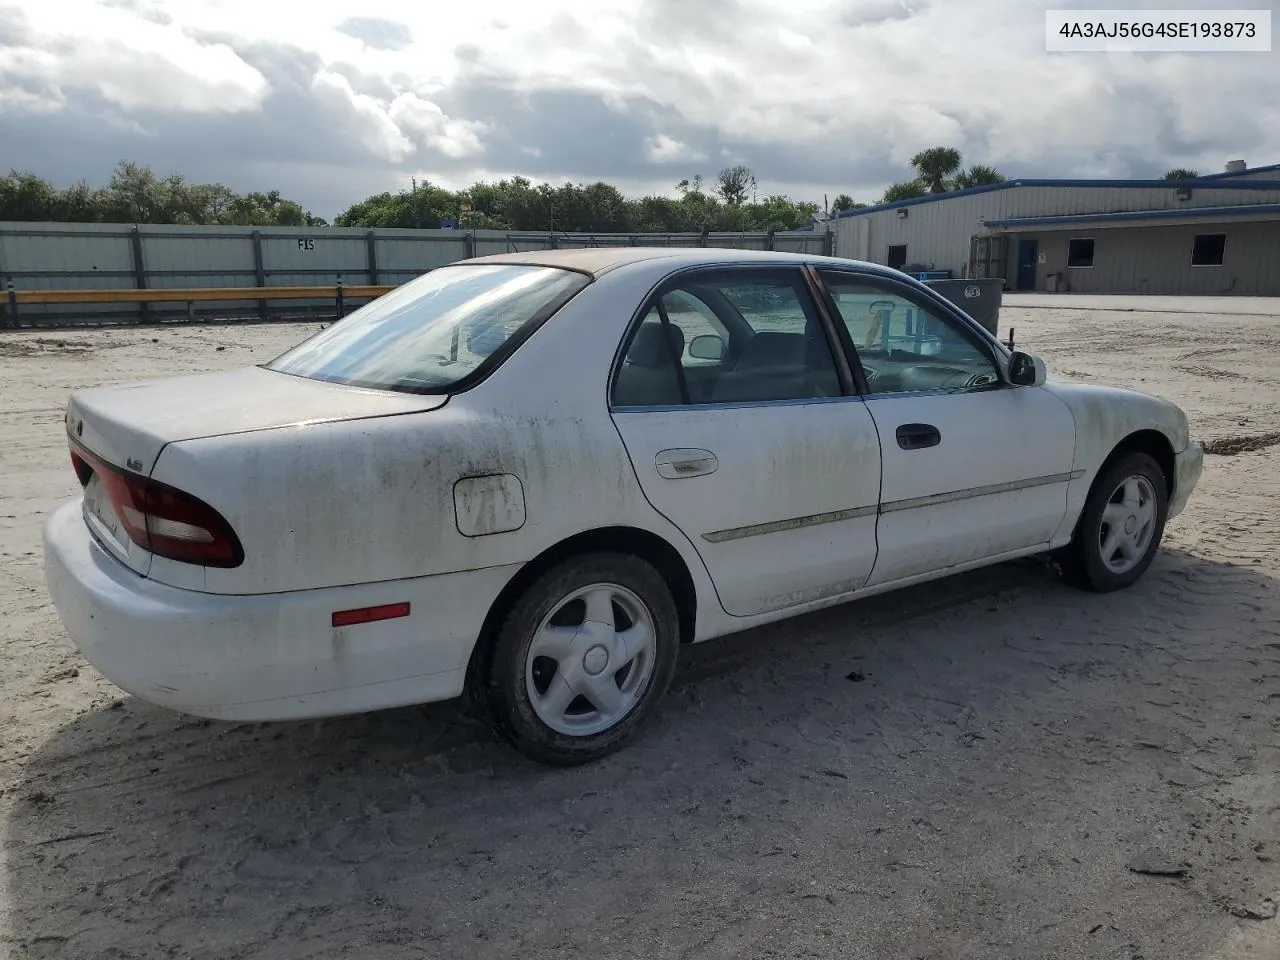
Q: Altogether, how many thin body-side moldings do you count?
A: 2